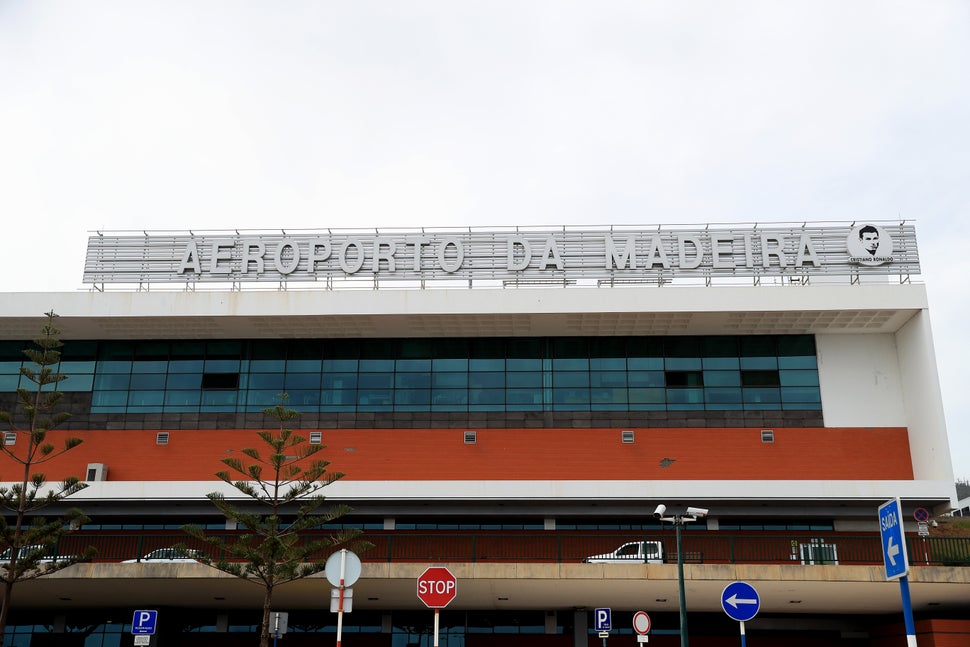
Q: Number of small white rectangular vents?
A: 6